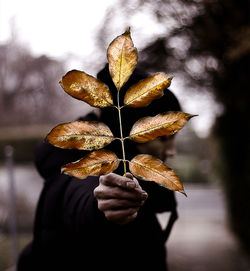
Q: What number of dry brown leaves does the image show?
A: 7